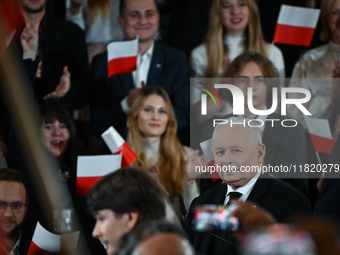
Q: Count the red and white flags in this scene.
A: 7